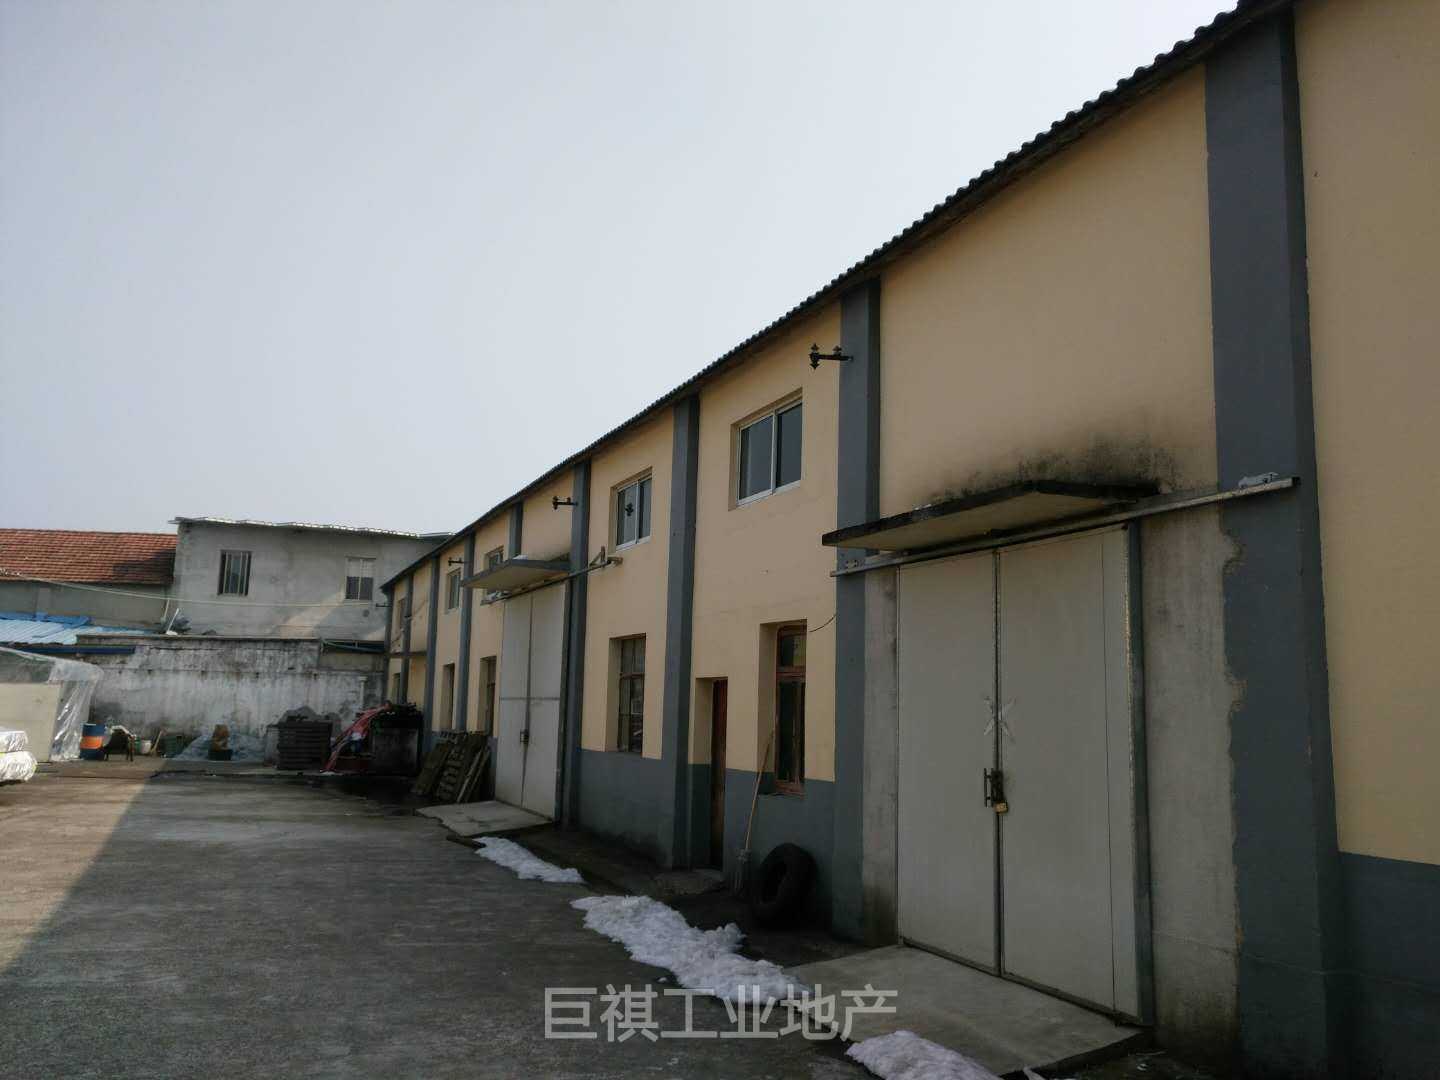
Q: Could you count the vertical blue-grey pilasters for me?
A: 9